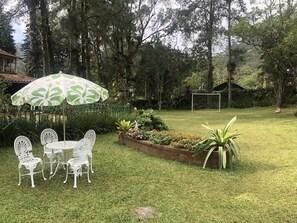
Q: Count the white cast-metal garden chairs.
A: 4